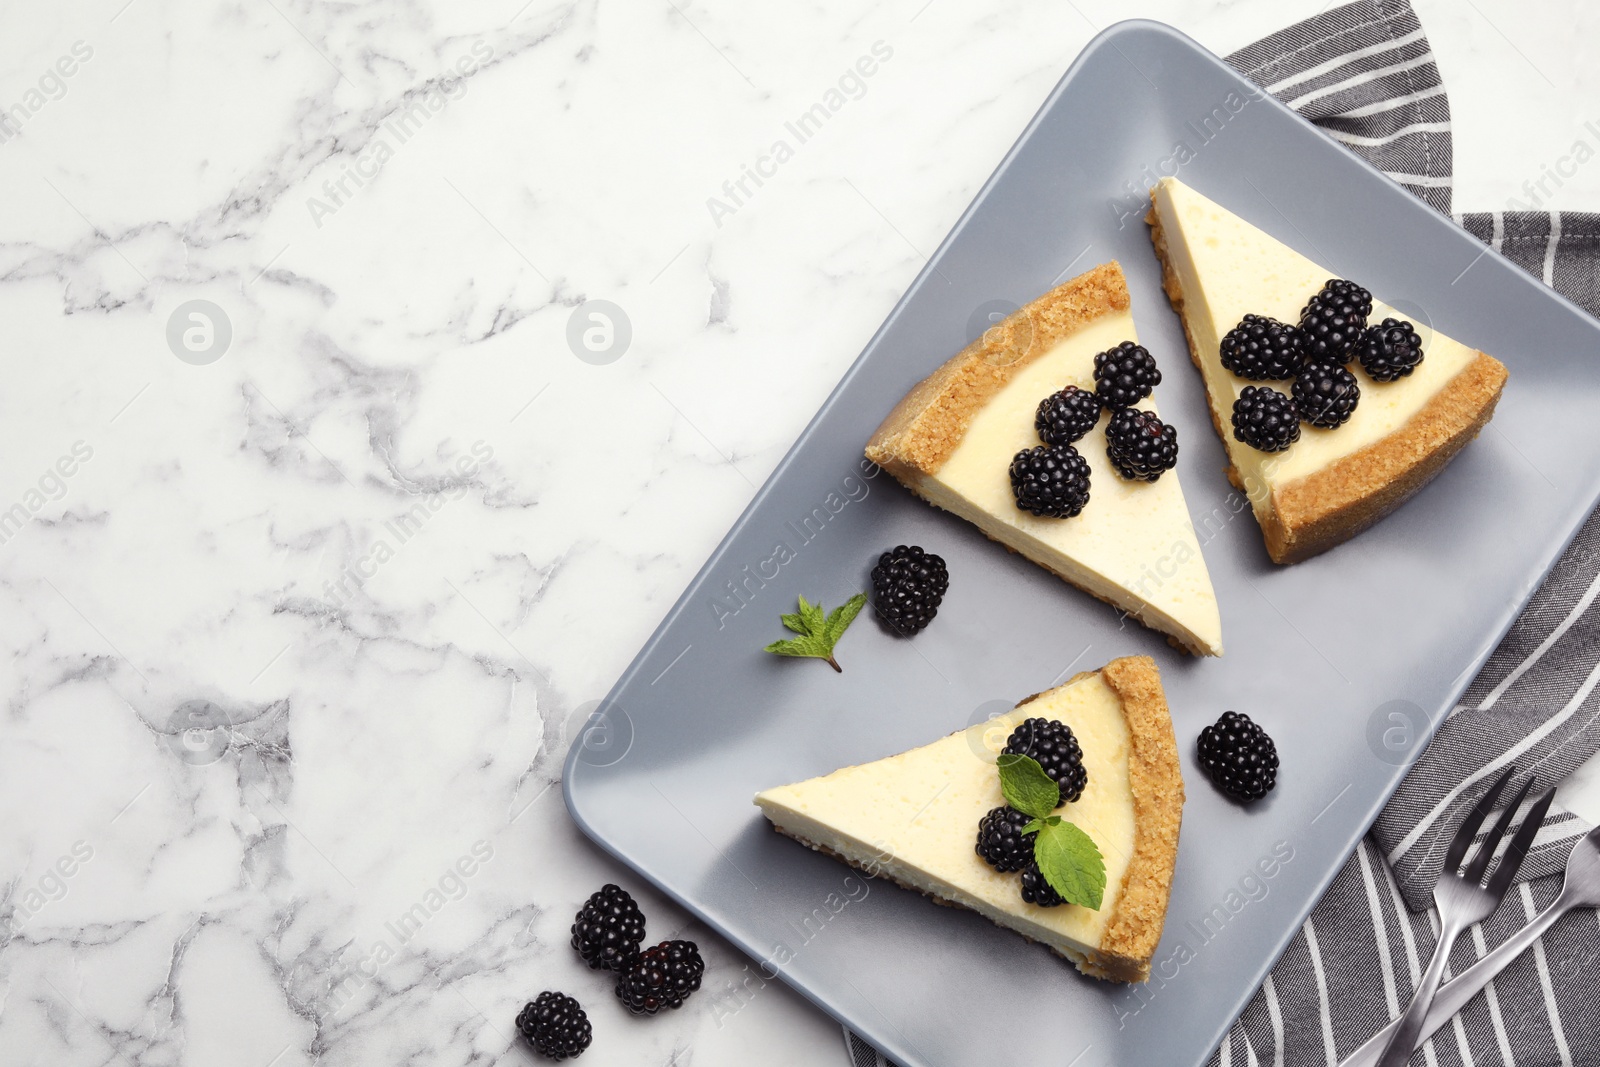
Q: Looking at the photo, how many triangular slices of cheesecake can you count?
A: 3